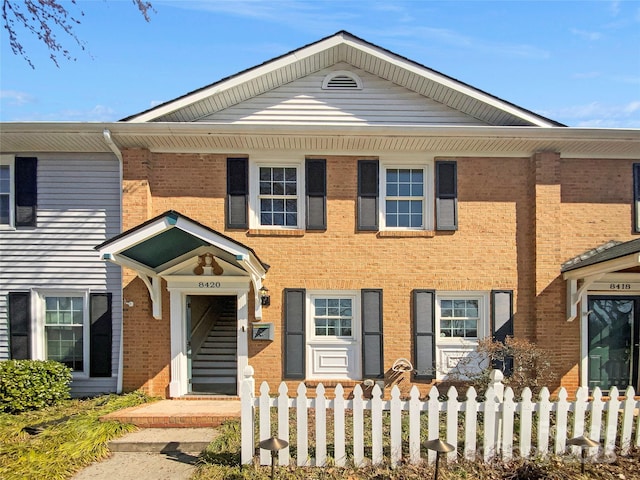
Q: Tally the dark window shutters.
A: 12